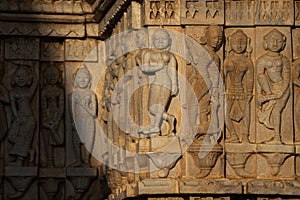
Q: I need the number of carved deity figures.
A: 7